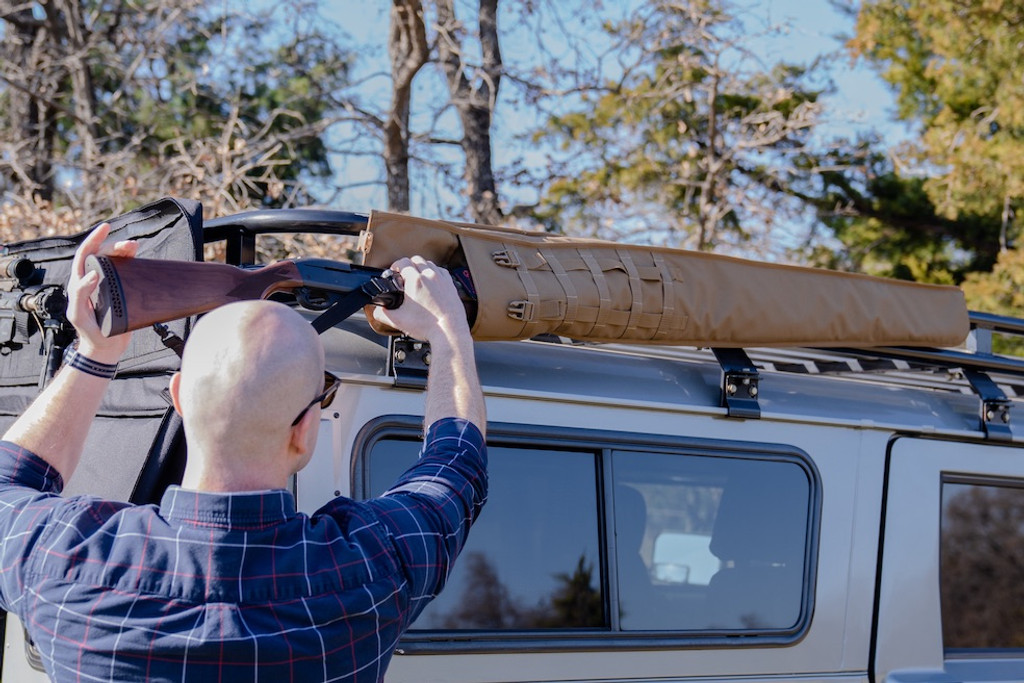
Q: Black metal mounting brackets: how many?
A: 3